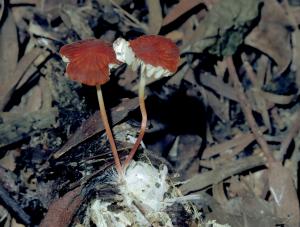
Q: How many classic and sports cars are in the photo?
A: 0